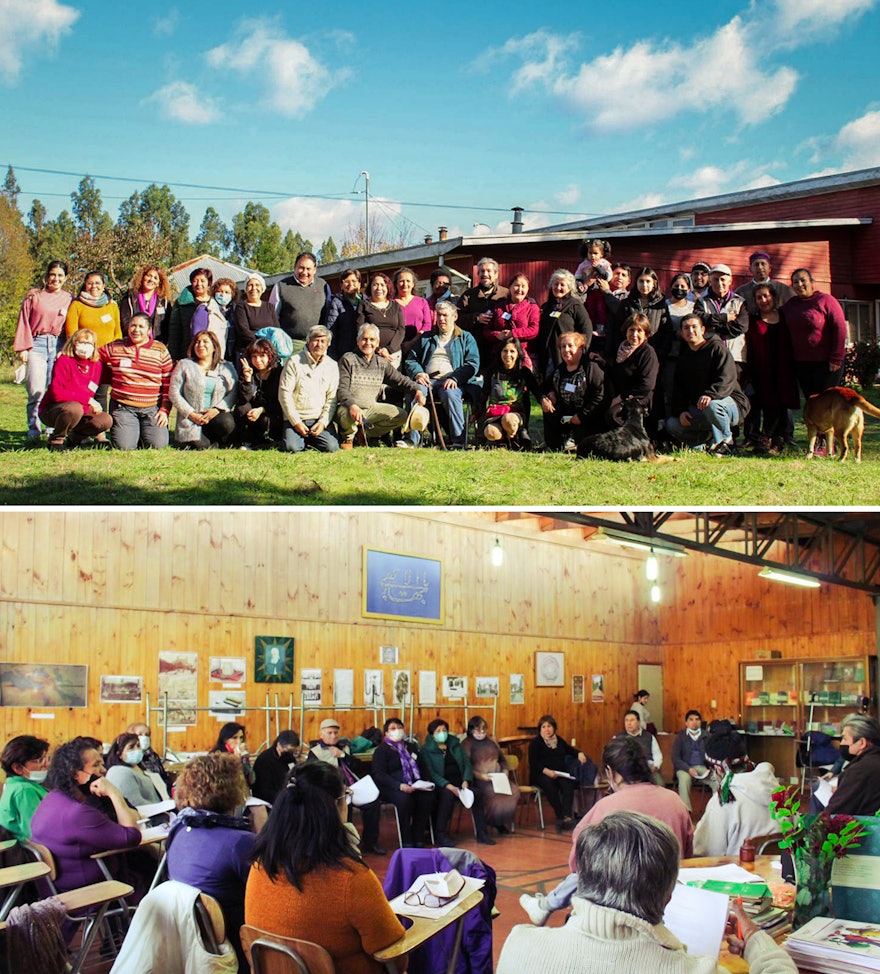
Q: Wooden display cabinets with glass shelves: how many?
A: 1